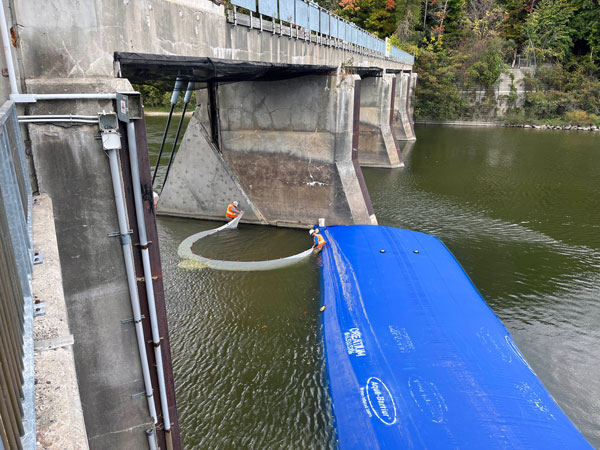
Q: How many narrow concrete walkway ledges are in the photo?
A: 1